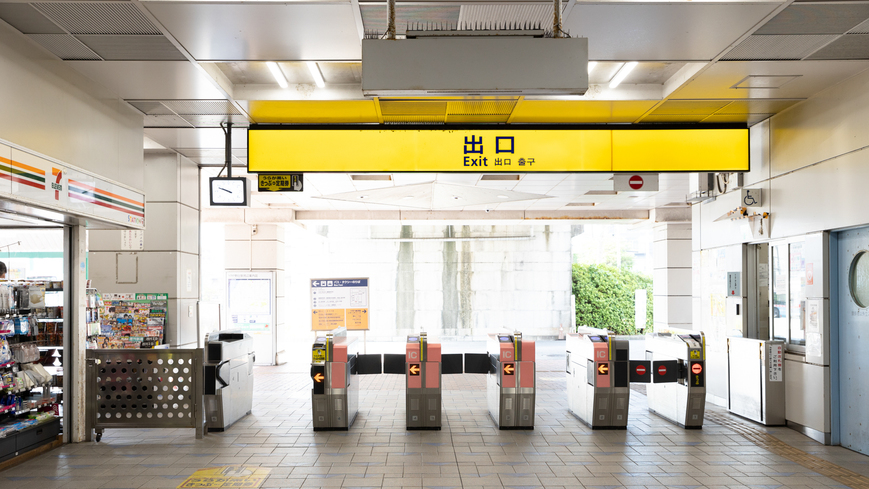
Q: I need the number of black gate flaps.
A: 6